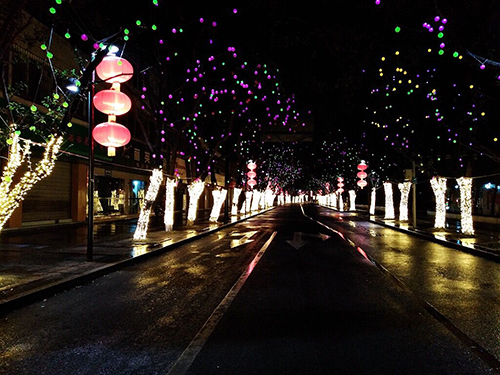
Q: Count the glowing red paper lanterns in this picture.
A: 12